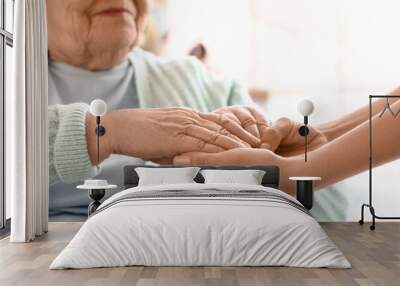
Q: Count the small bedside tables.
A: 2